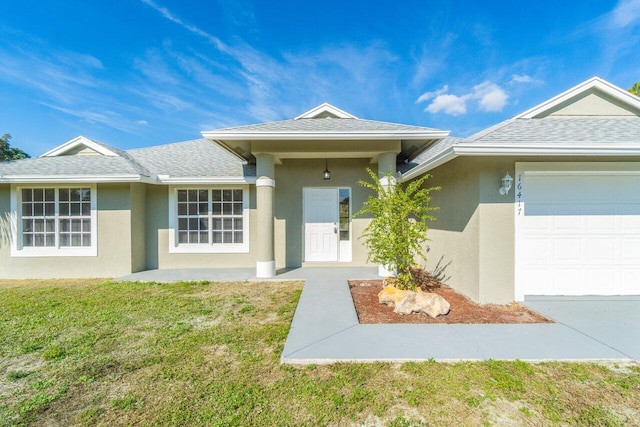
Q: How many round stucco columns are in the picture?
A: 2